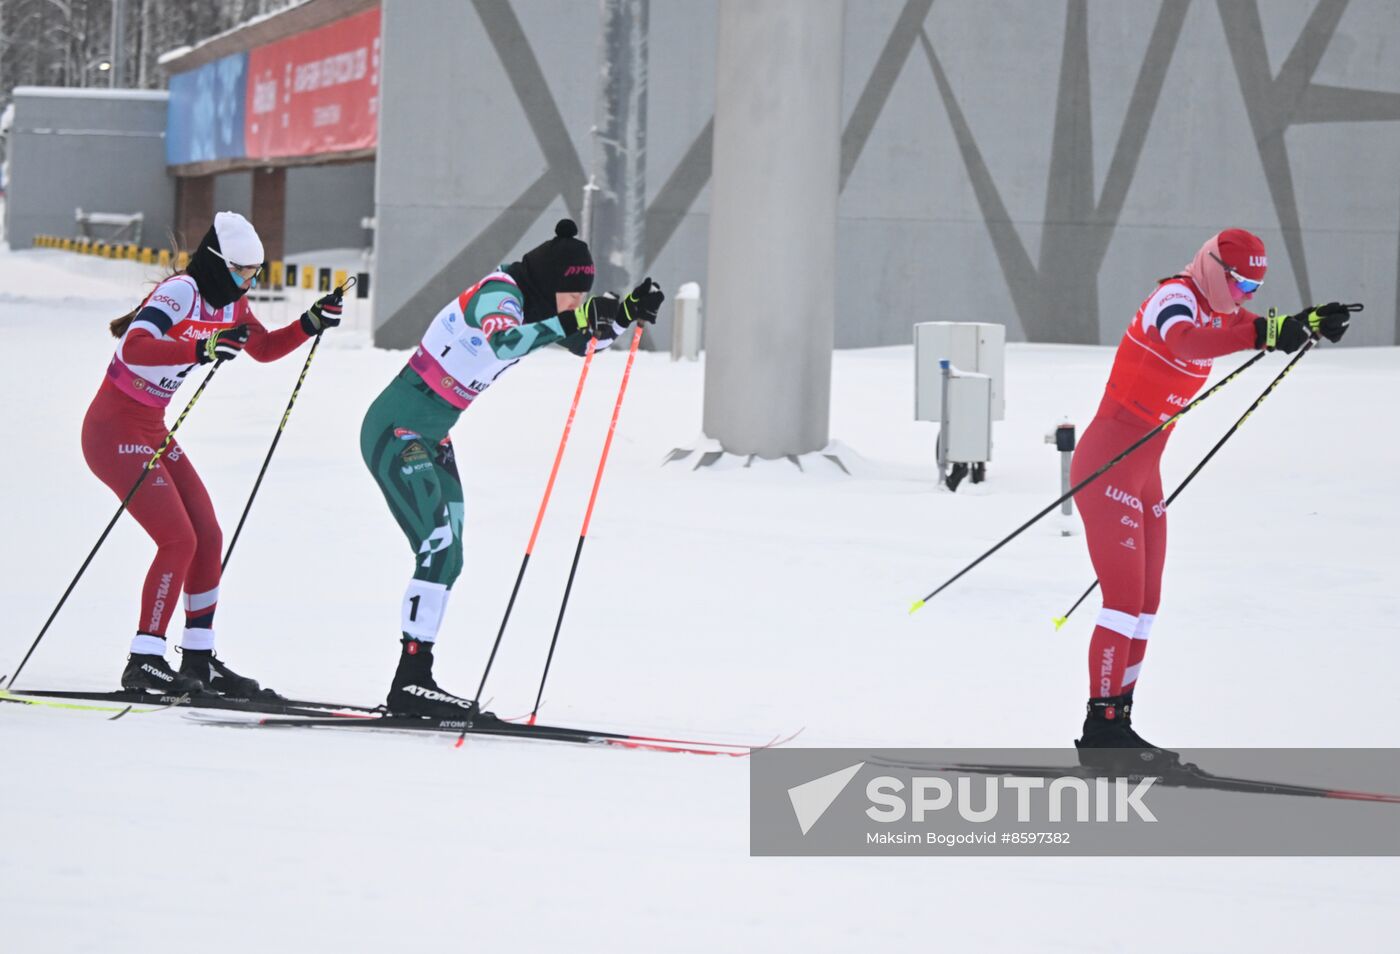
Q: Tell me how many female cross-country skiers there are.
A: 3